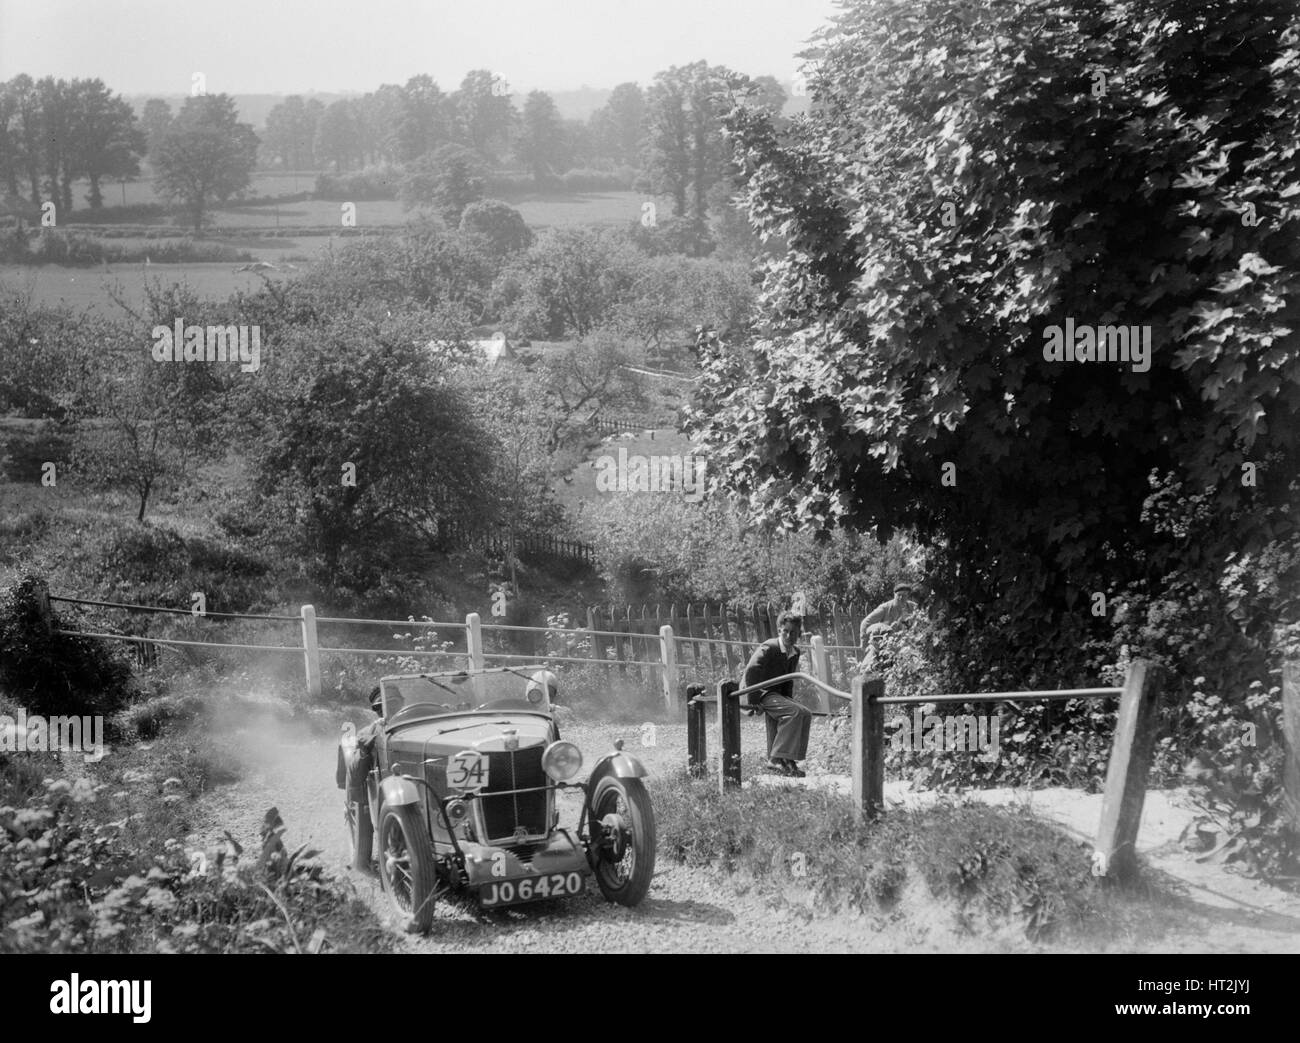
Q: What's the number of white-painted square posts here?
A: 4